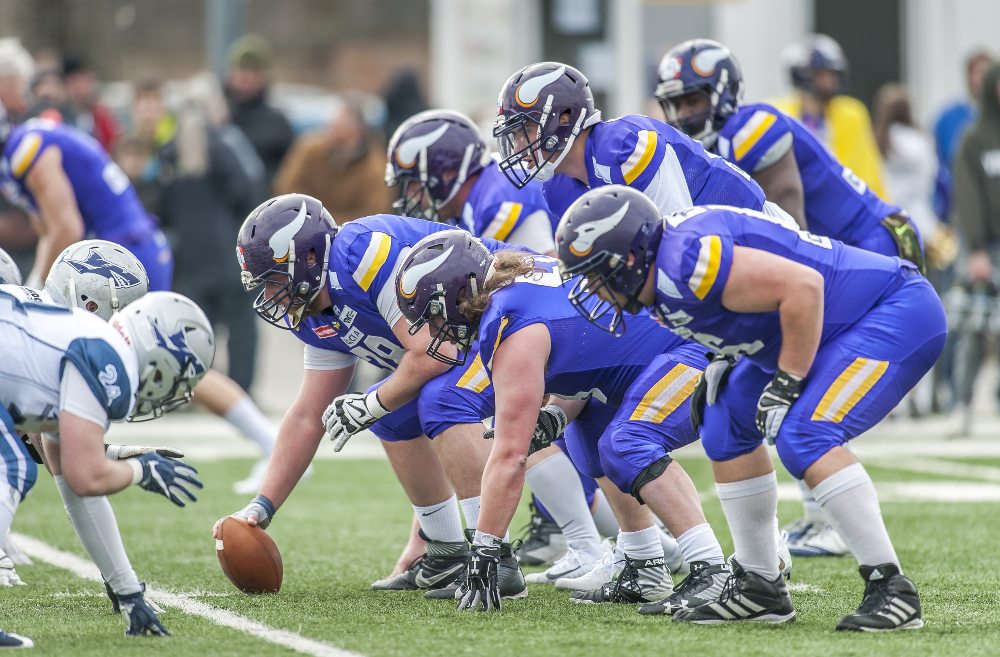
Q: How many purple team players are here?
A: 7